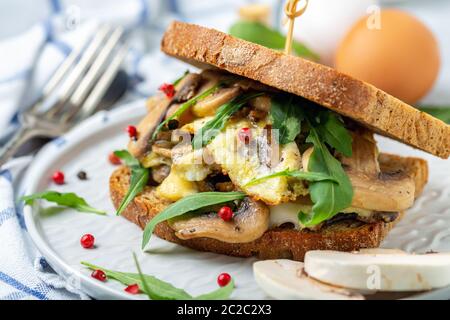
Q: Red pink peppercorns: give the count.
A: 10